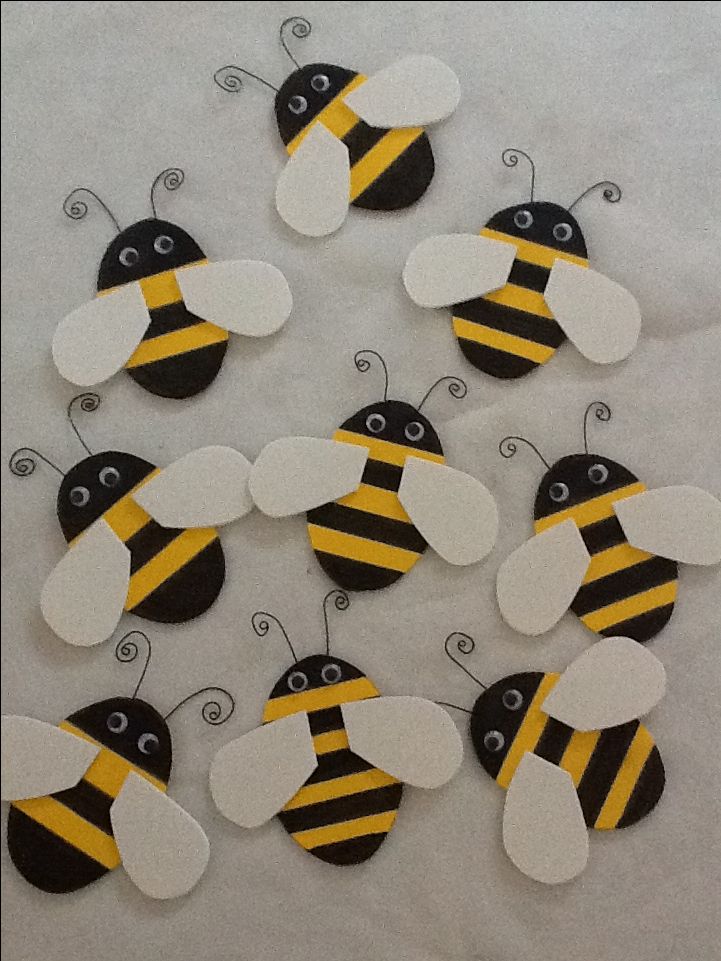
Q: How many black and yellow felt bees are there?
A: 9